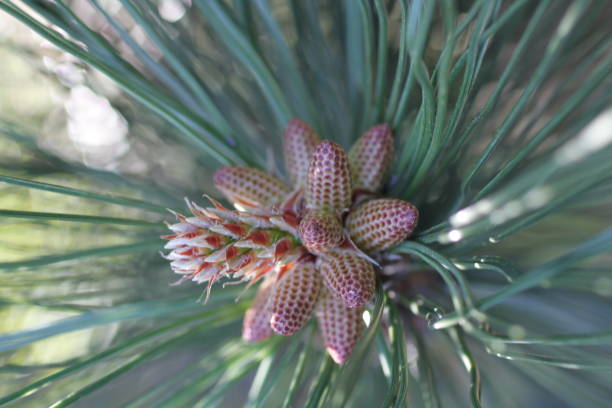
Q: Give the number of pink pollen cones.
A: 10